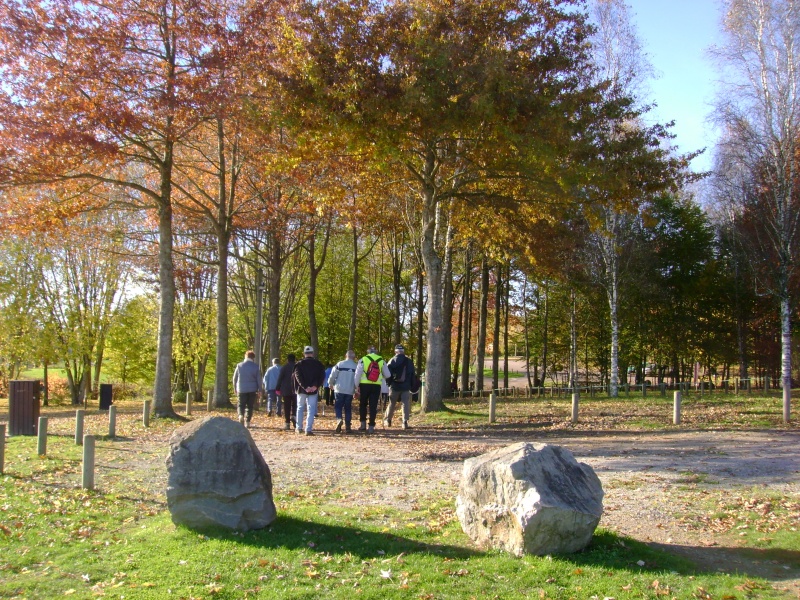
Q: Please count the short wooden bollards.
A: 12